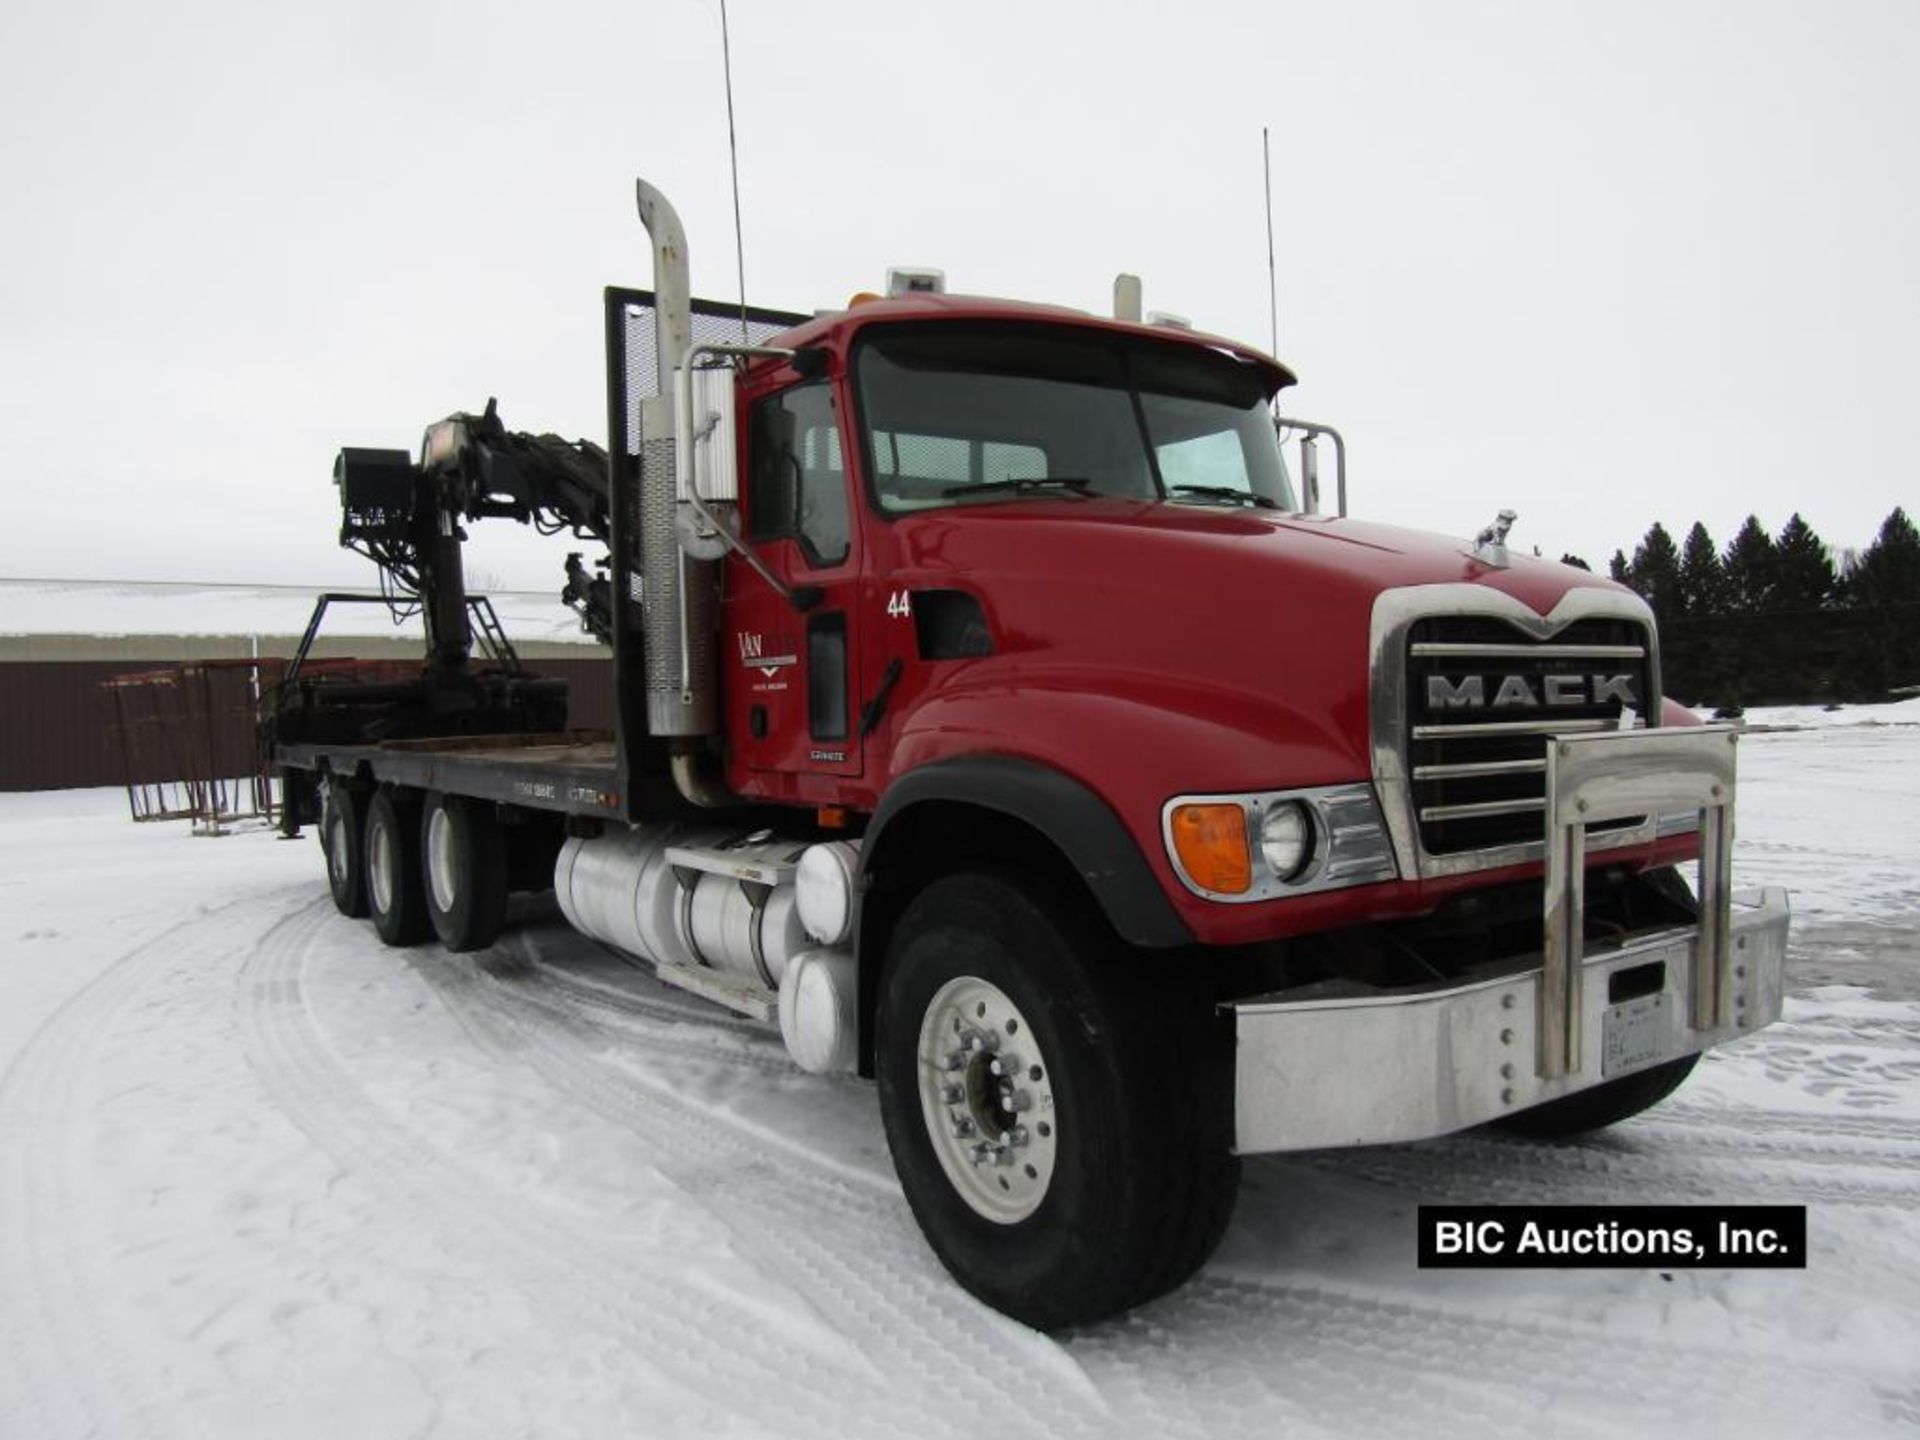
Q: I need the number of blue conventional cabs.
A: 0